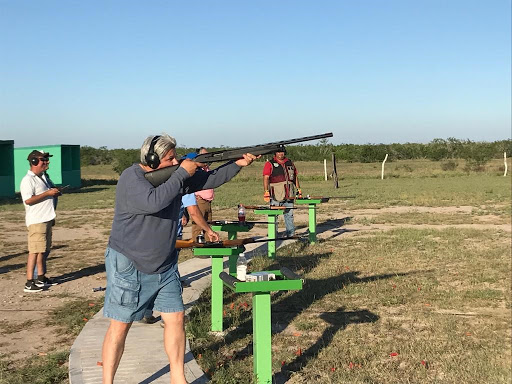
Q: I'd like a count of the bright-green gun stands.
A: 5